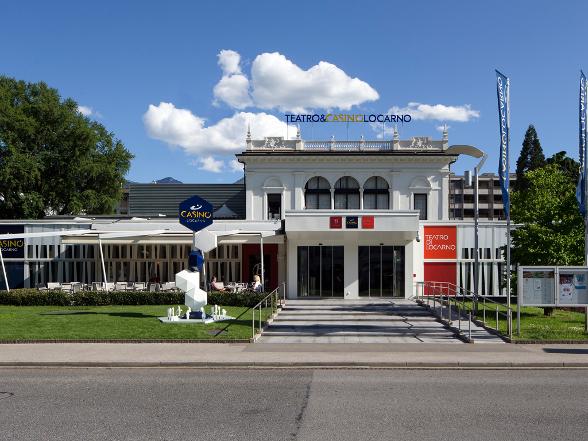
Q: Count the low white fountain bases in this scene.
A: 1